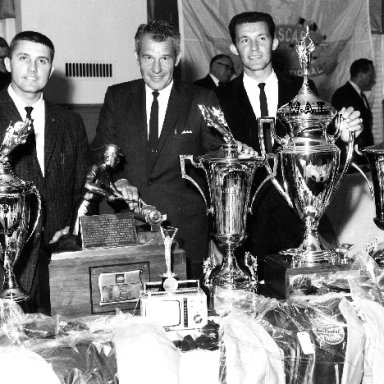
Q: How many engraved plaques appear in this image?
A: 2